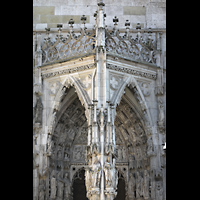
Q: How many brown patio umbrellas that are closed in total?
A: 0